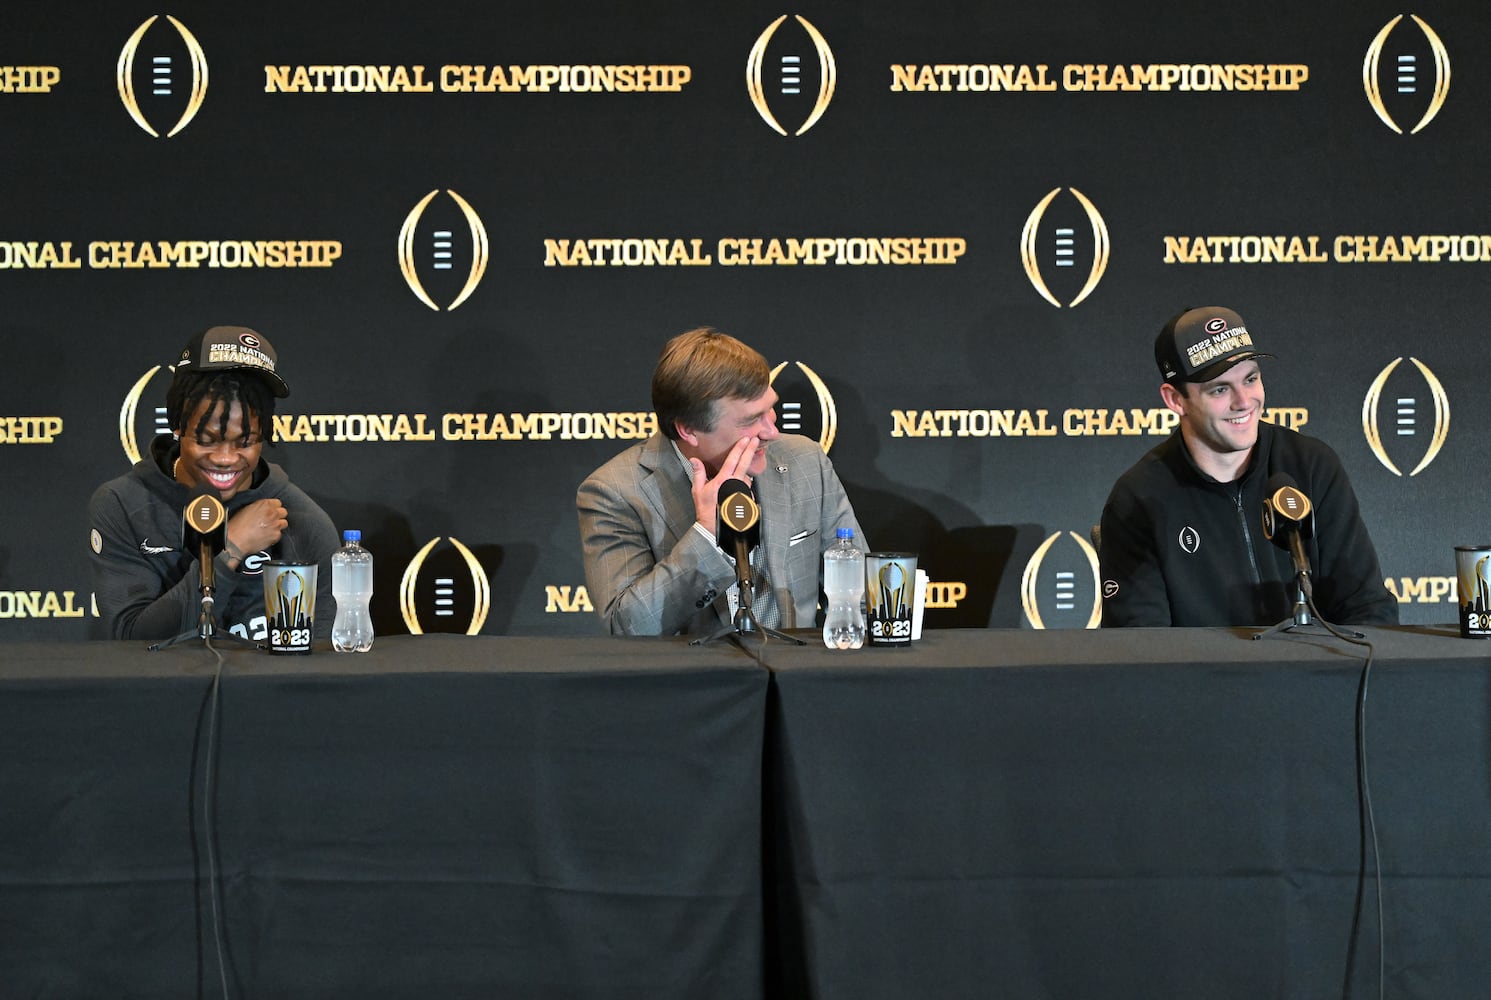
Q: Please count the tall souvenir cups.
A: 3